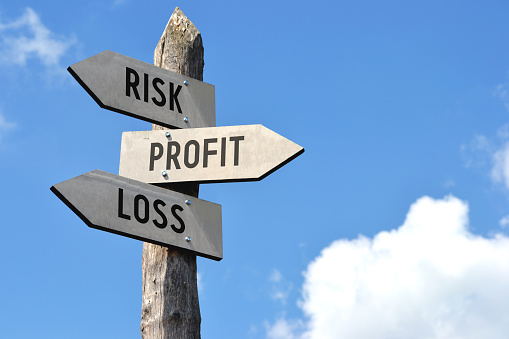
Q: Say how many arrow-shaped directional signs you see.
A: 3